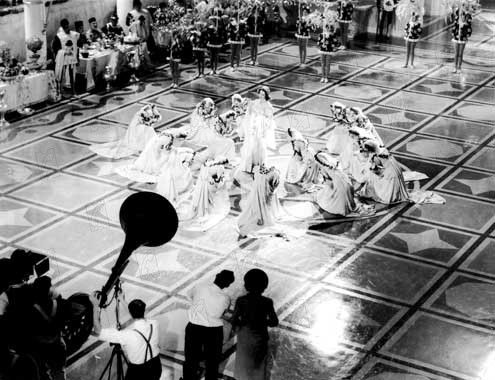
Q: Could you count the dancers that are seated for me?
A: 14